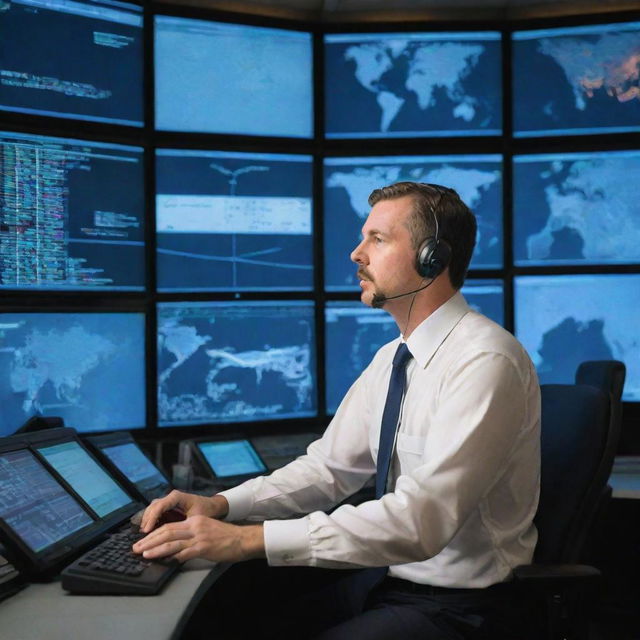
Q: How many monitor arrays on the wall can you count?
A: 12